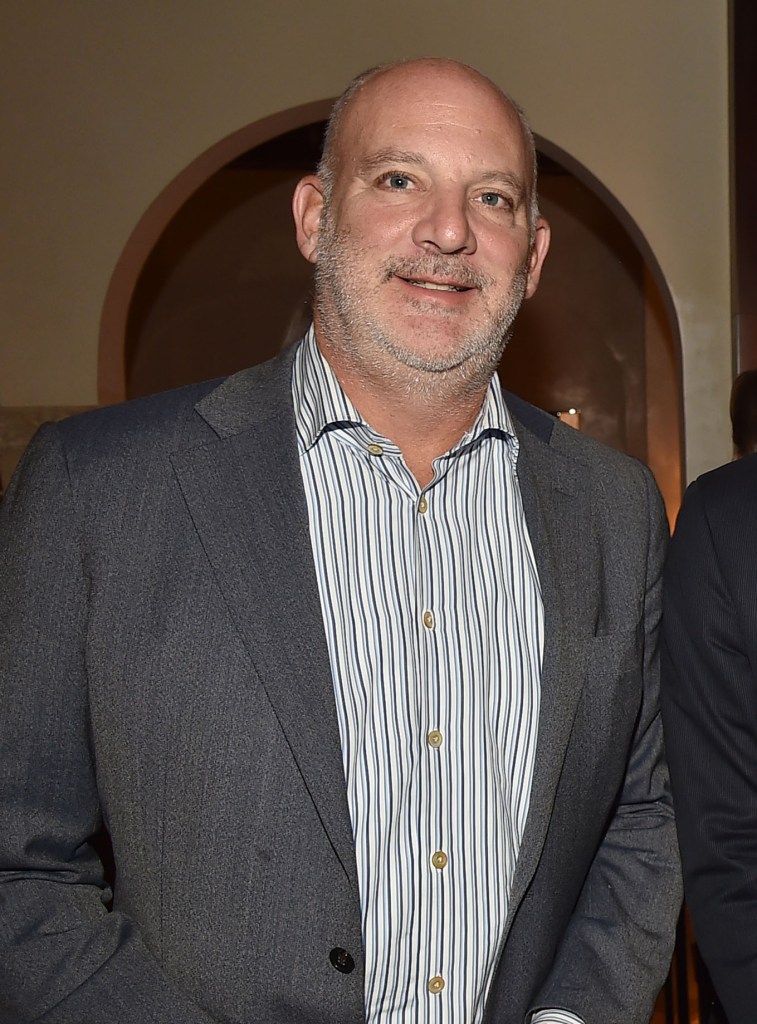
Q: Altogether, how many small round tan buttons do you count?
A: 6